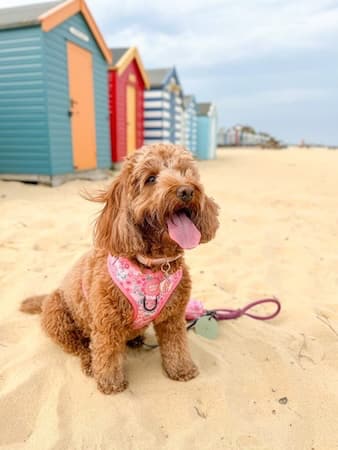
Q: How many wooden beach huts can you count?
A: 5